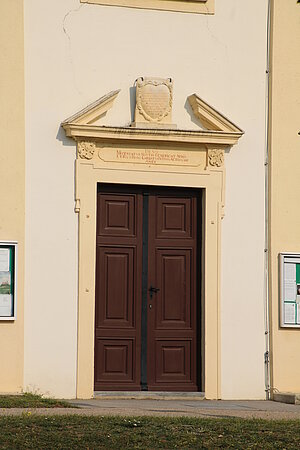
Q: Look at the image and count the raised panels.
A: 6